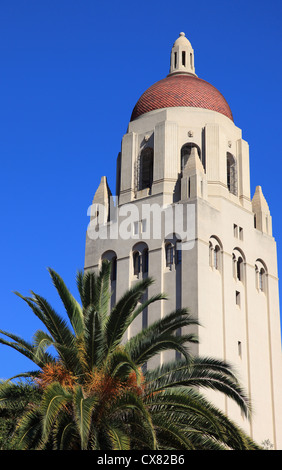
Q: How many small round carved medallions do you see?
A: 3